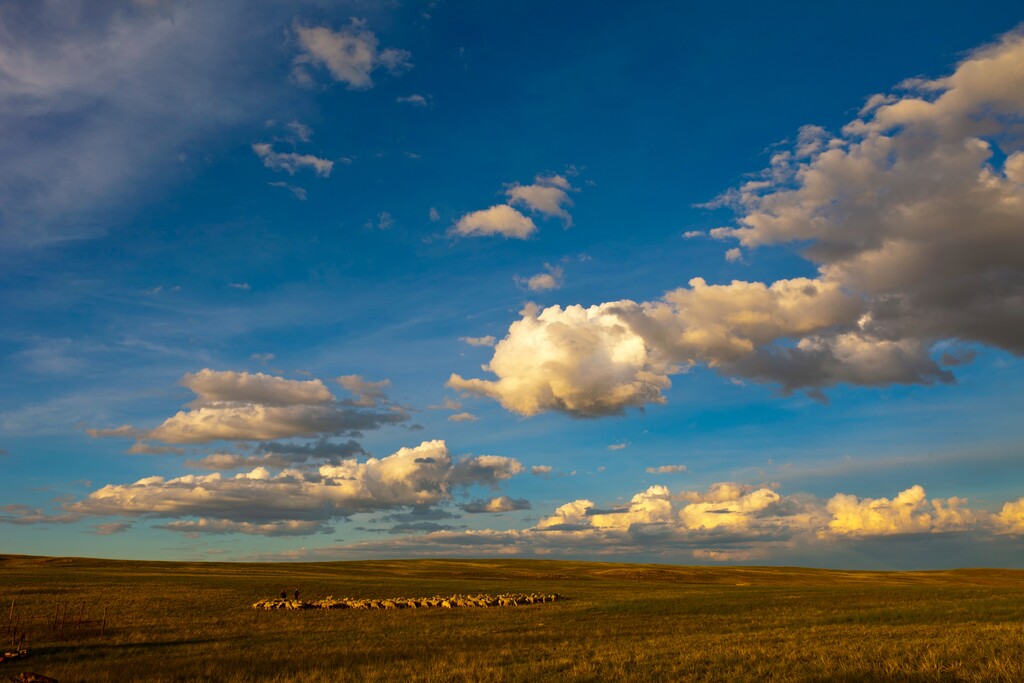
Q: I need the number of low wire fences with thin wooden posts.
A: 1